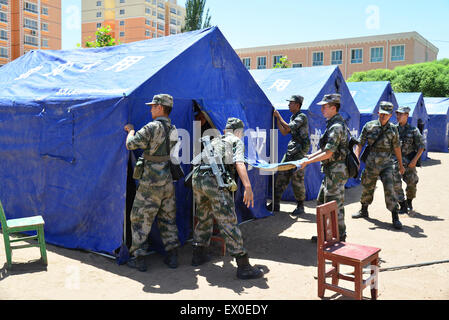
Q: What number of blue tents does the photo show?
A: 5